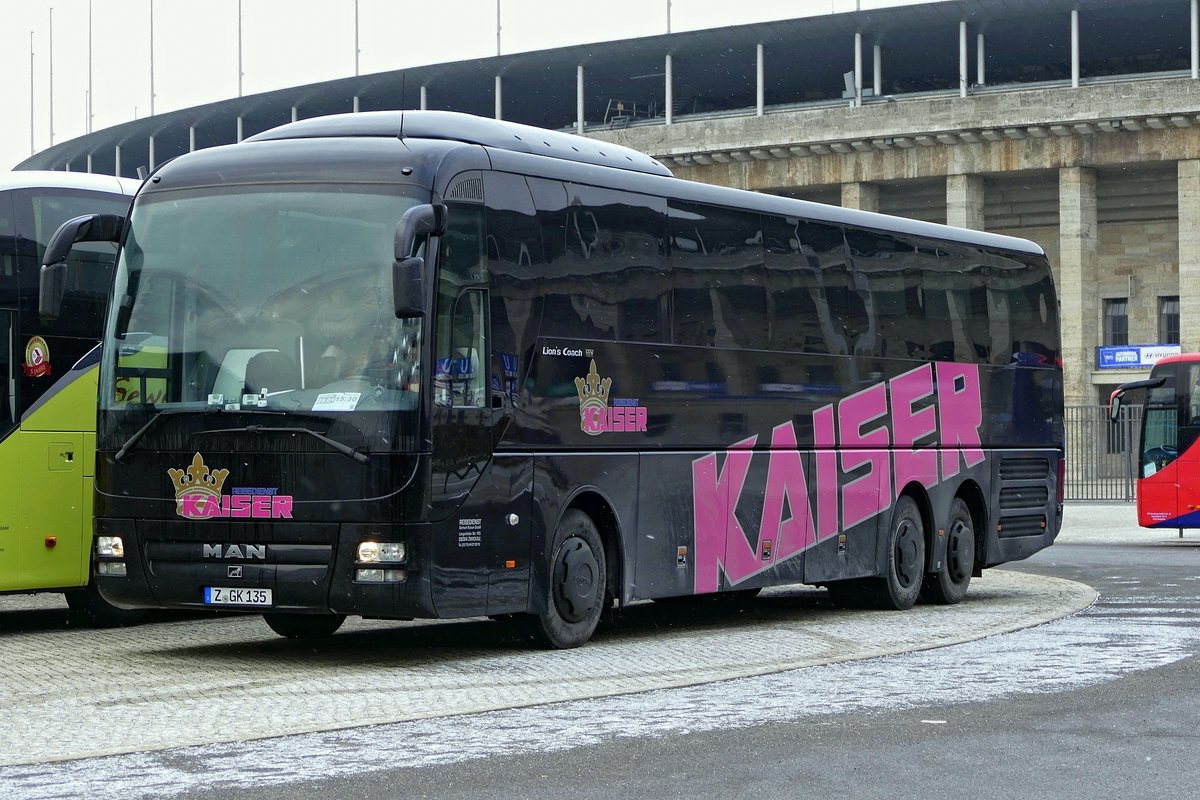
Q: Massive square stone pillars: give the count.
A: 4